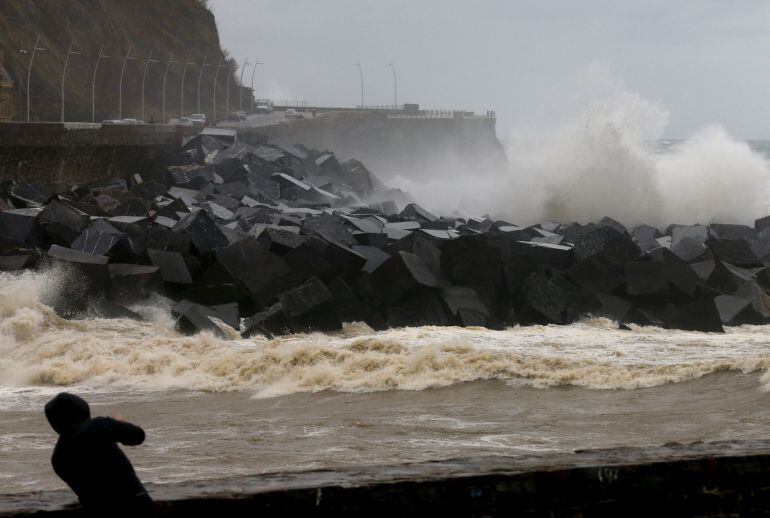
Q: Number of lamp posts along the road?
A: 14